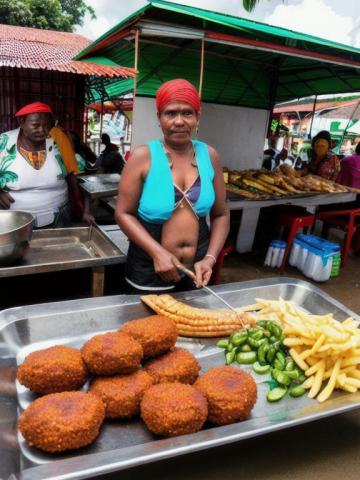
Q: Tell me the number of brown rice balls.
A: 8